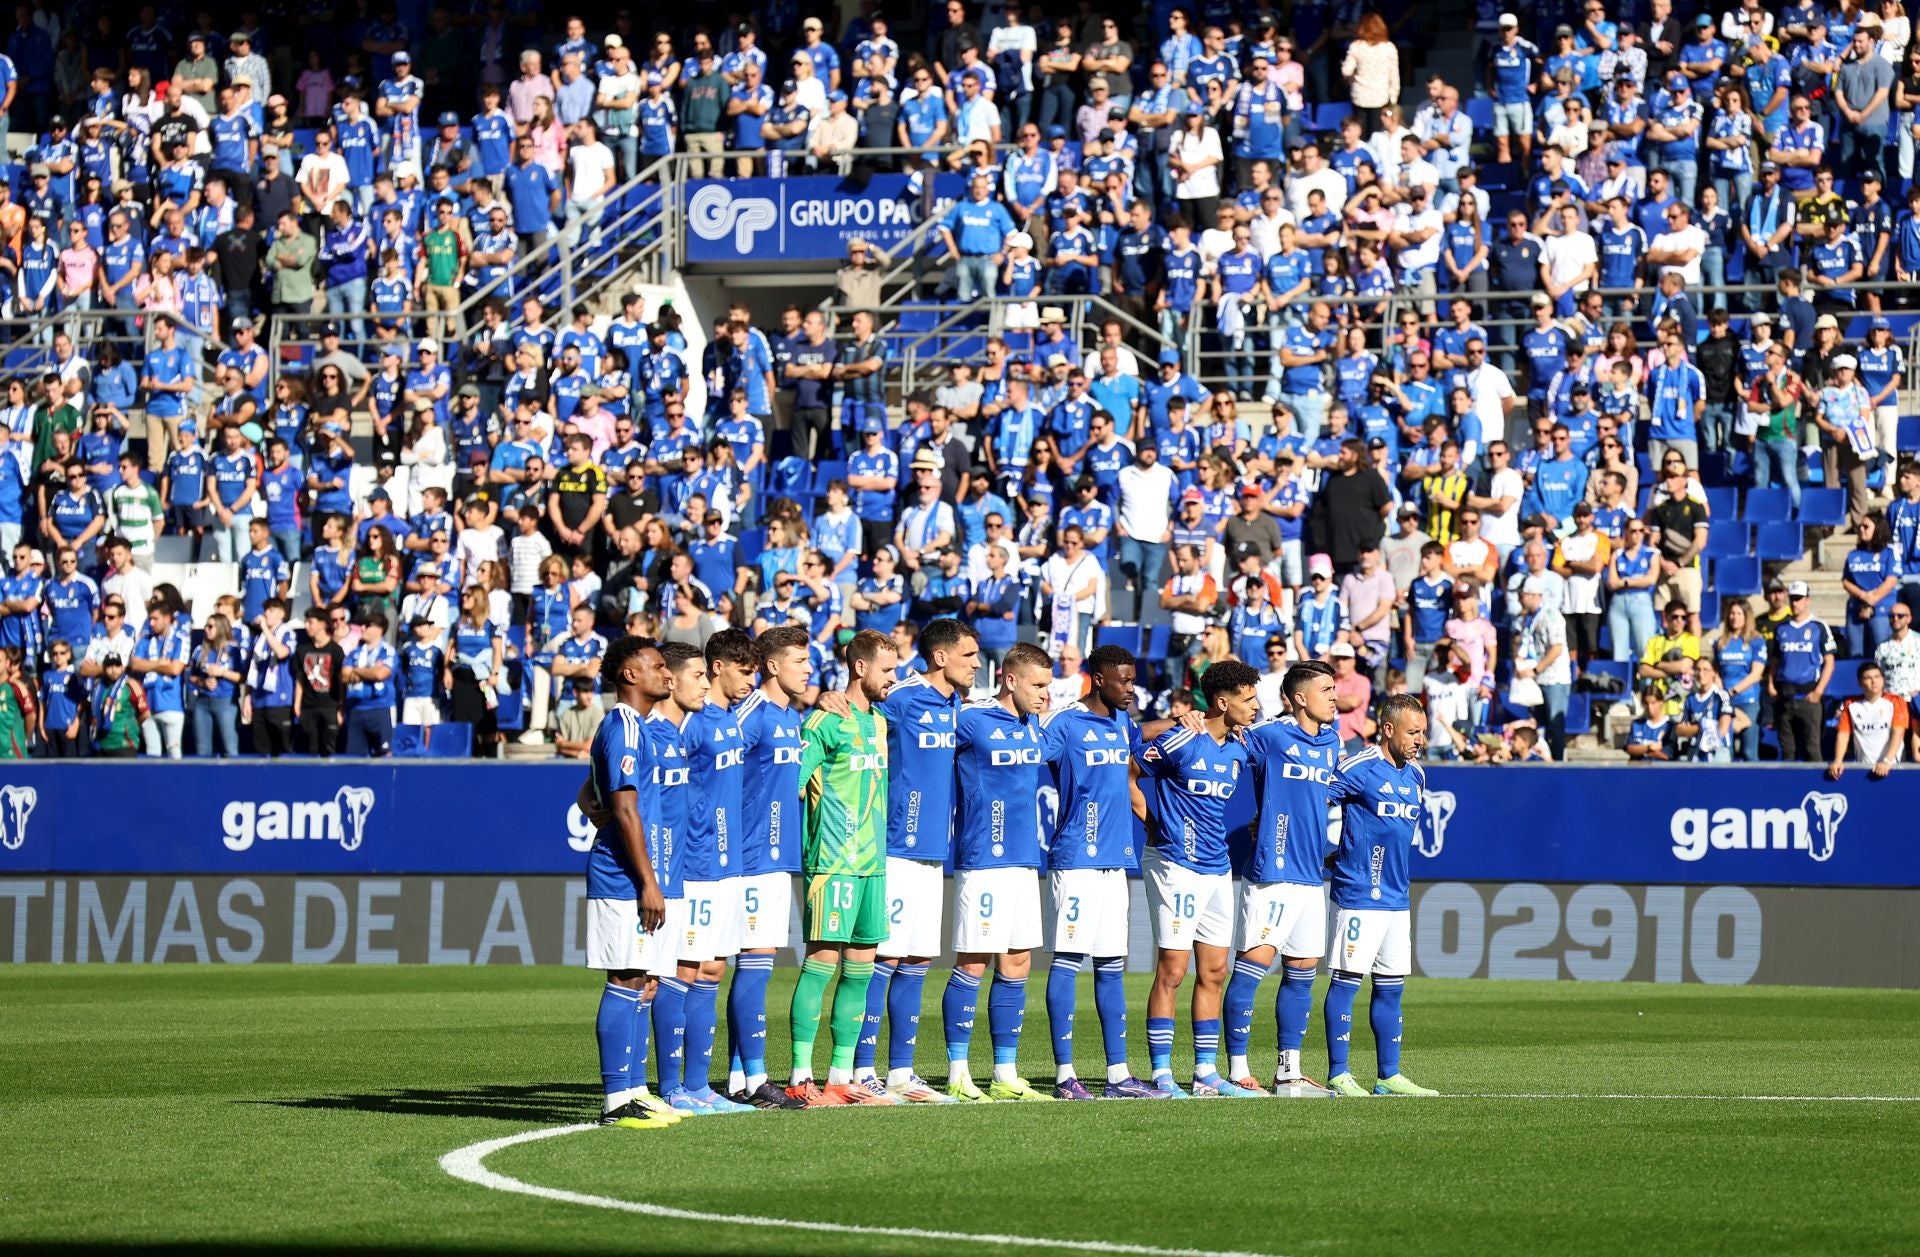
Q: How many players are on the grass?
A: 11